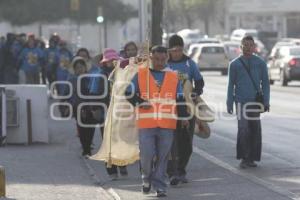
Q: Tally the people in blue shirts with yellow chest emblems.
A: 3